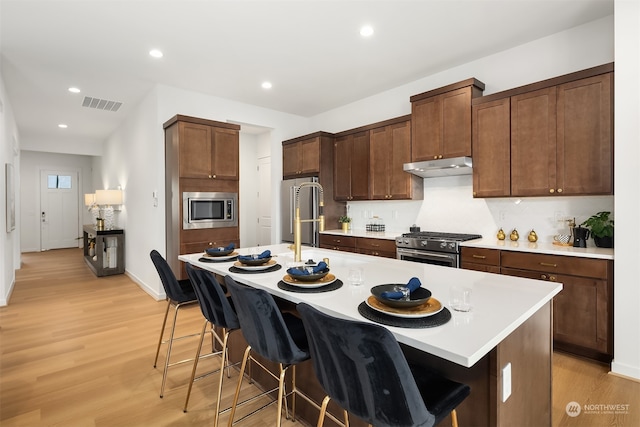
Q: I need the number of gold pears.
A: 3